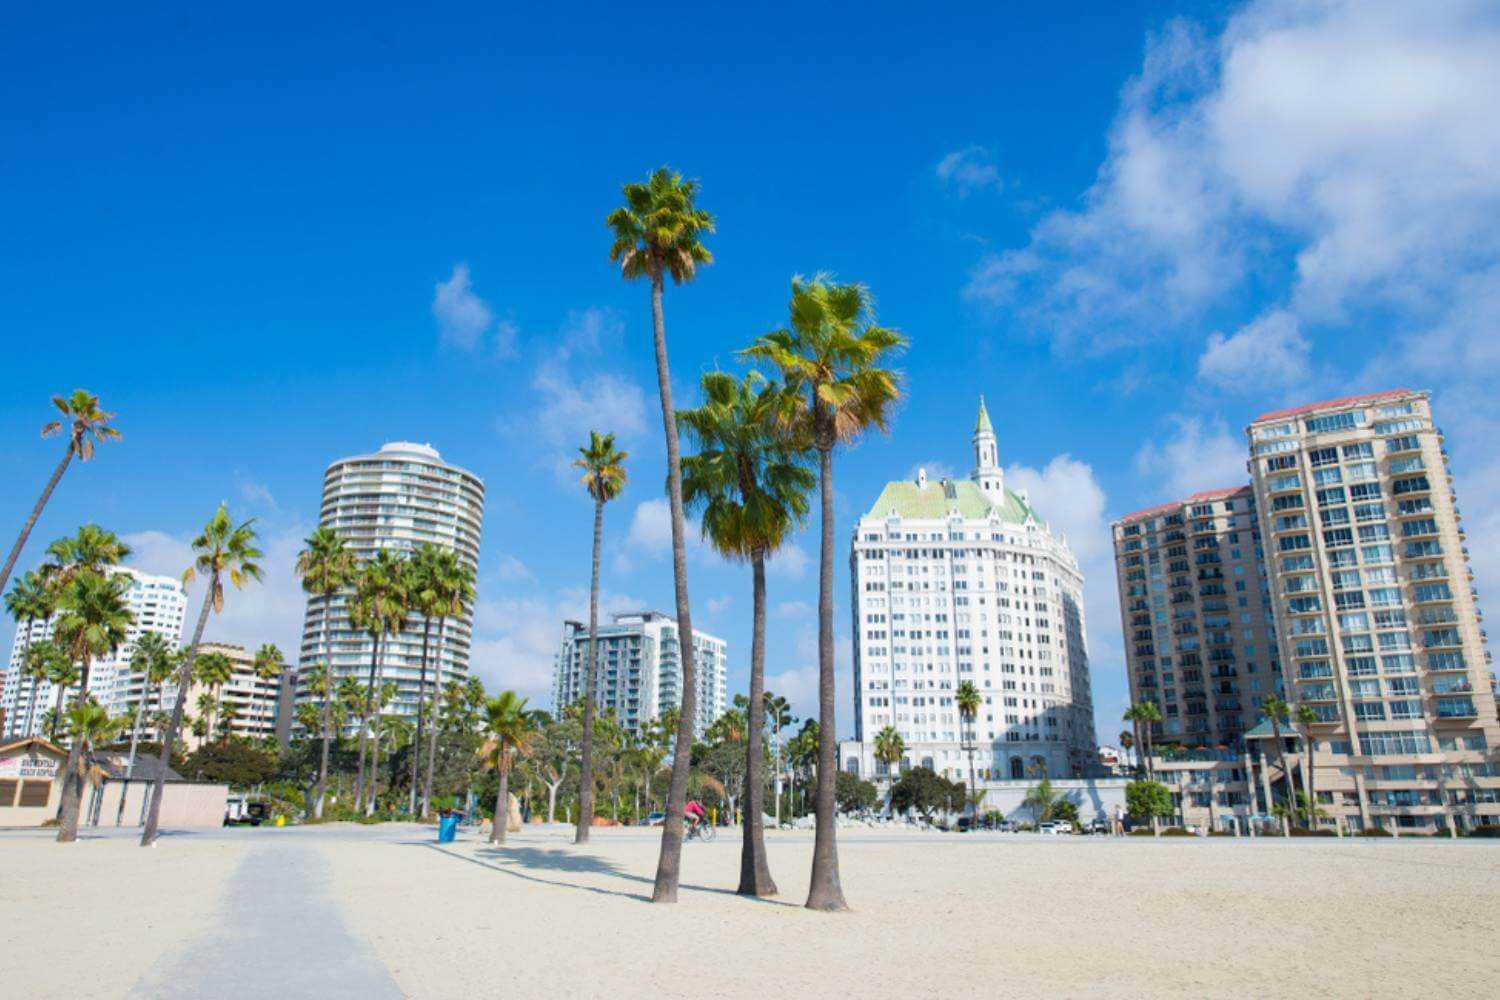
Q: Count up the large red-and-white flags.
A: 0